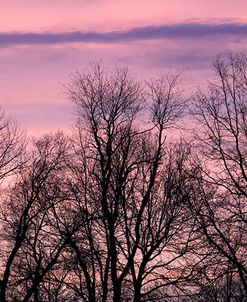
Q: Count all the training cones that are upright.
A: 0